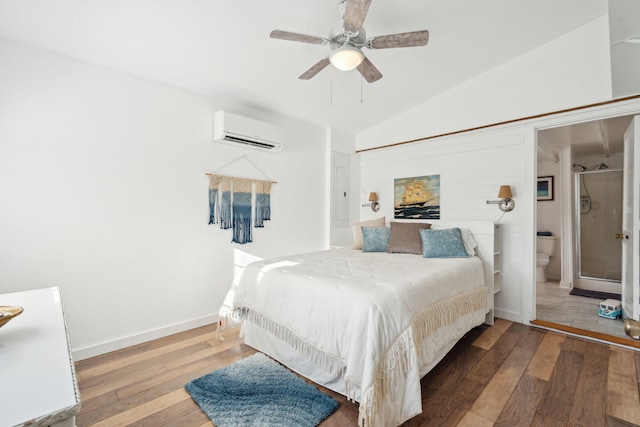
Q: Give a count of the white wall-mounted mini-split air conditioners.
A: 1